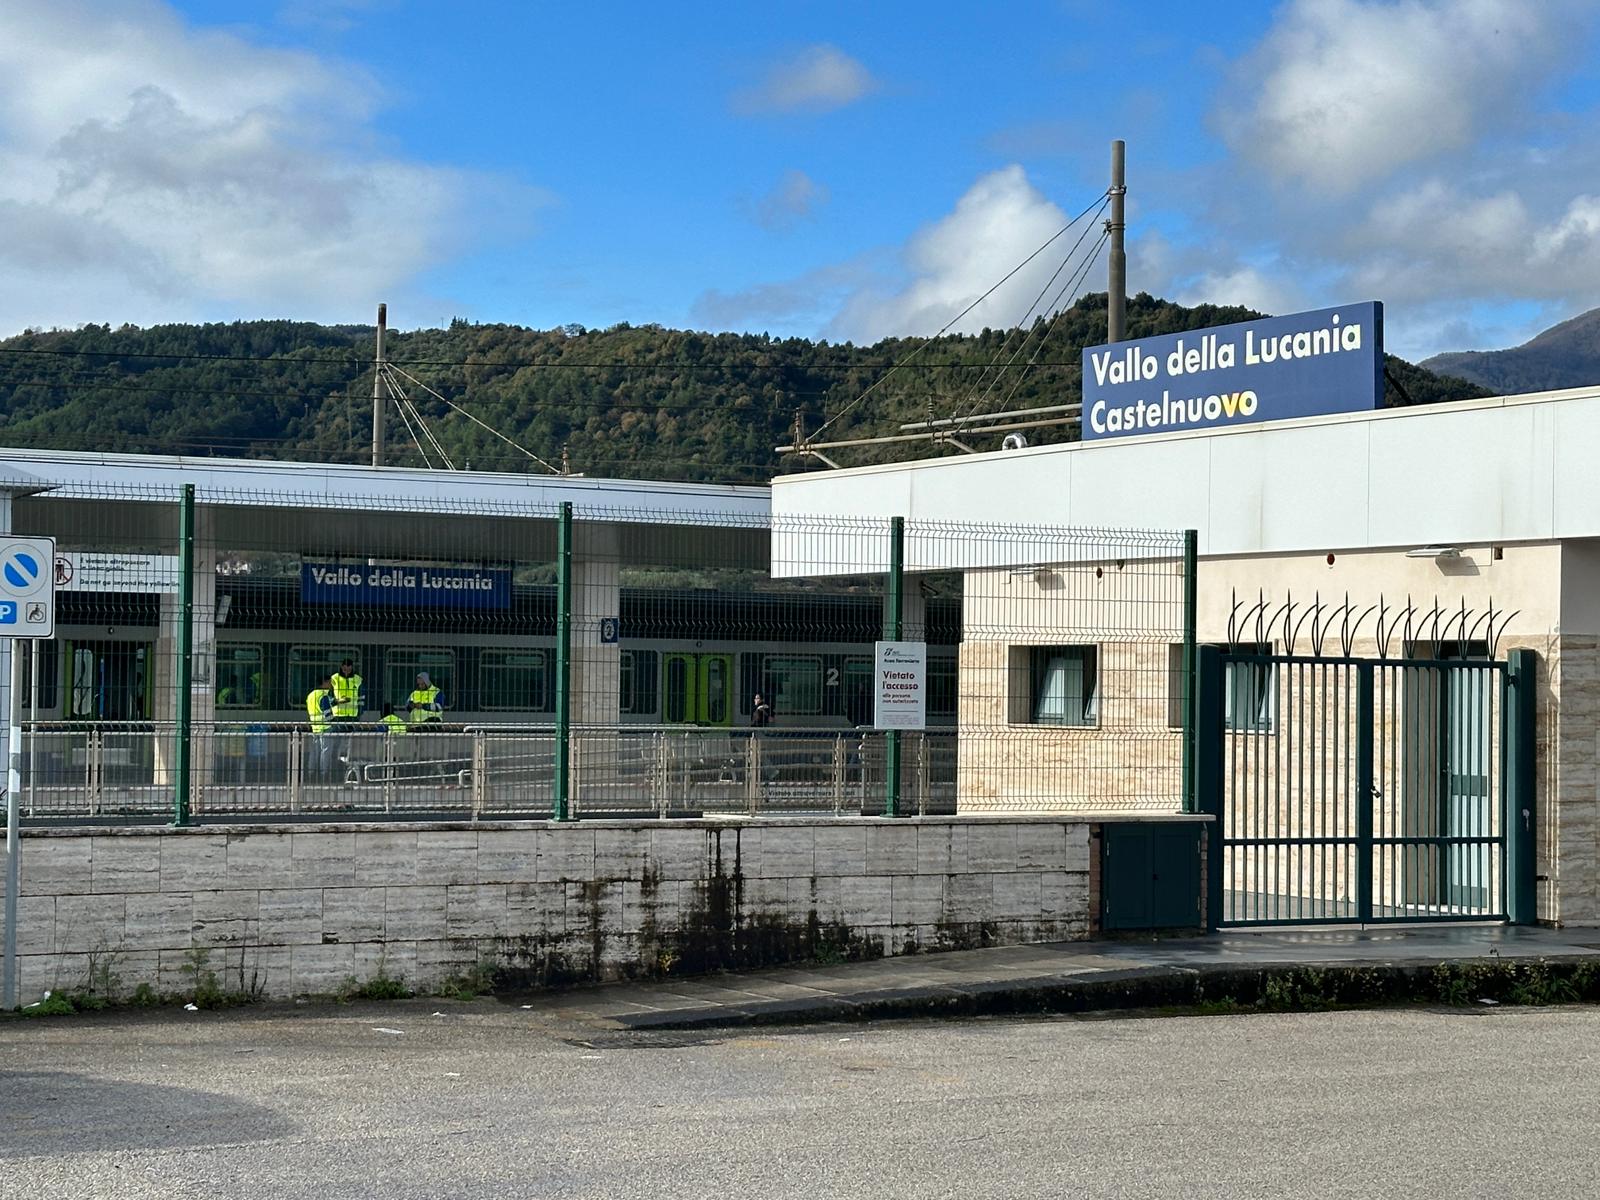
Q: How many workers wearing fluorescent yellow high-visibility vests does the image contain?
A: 4